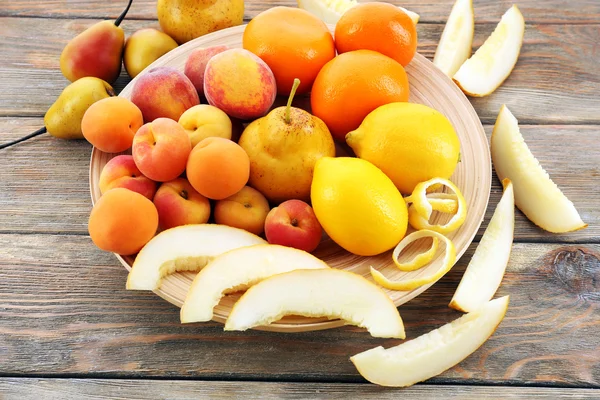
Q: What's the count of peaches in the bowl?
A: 3